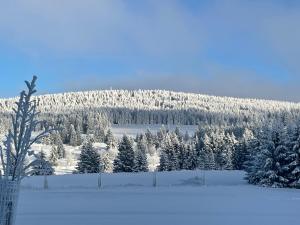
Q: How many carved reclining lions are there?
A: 0